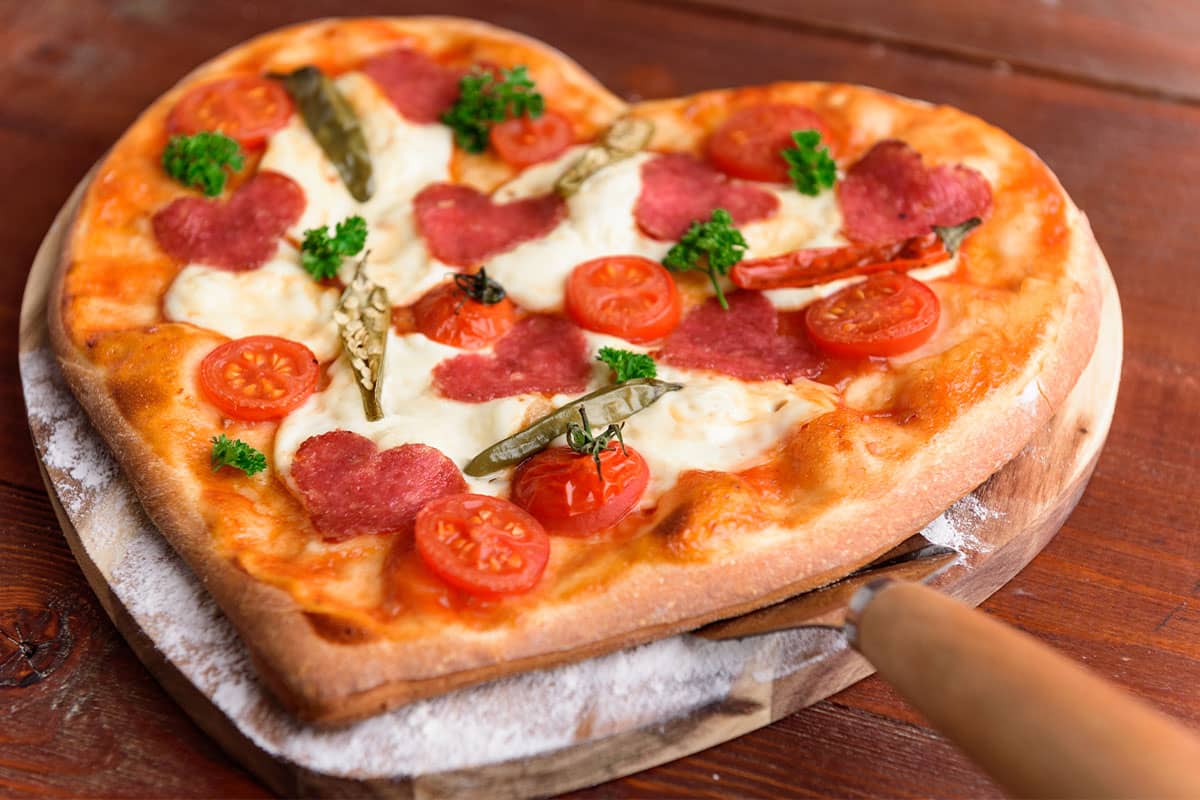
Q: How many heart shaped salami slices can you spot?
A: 8